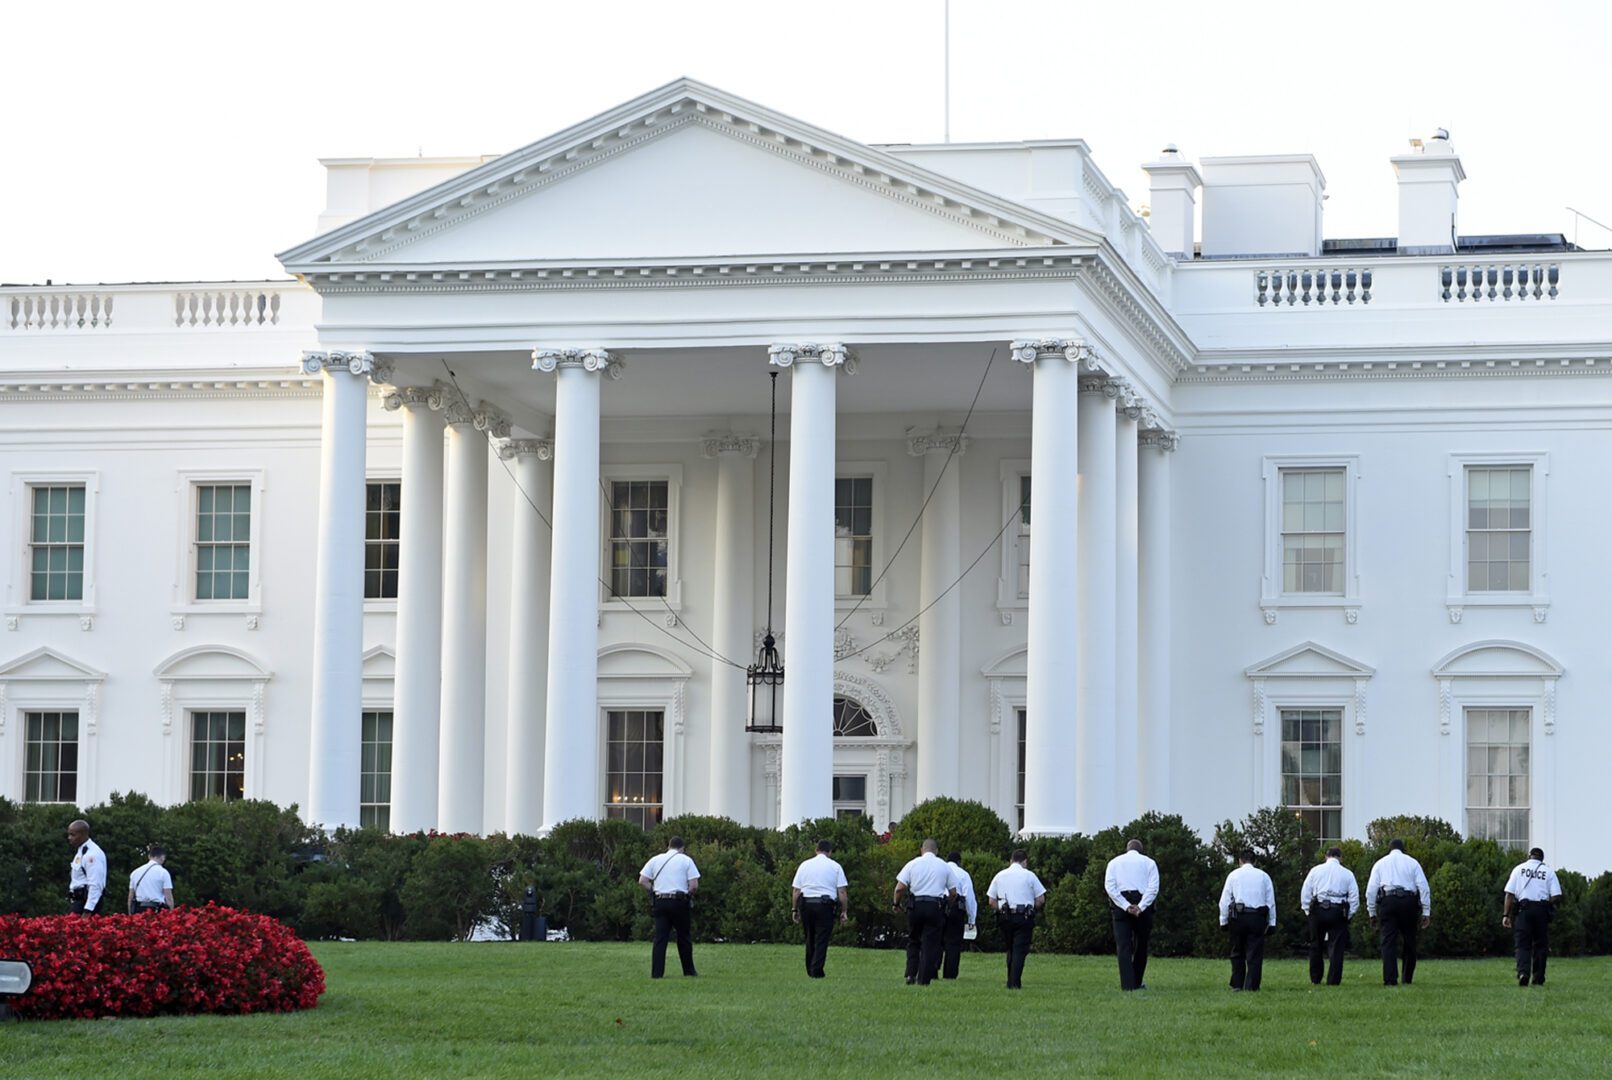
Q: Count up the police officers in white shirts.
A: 12